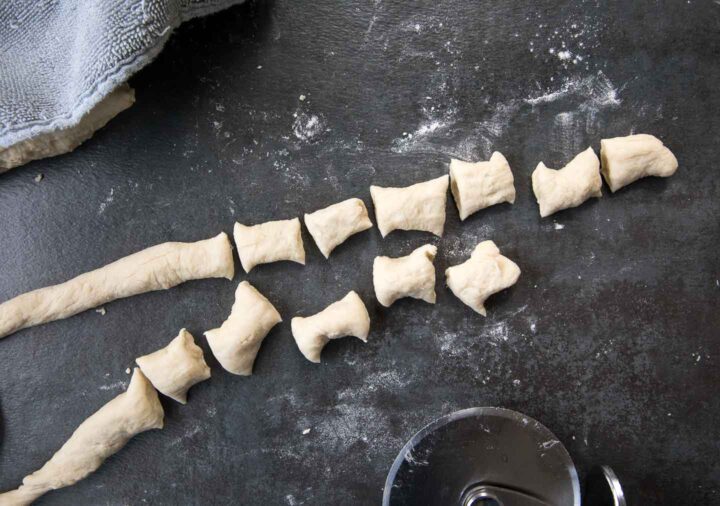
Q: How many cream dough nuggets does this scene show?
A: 11